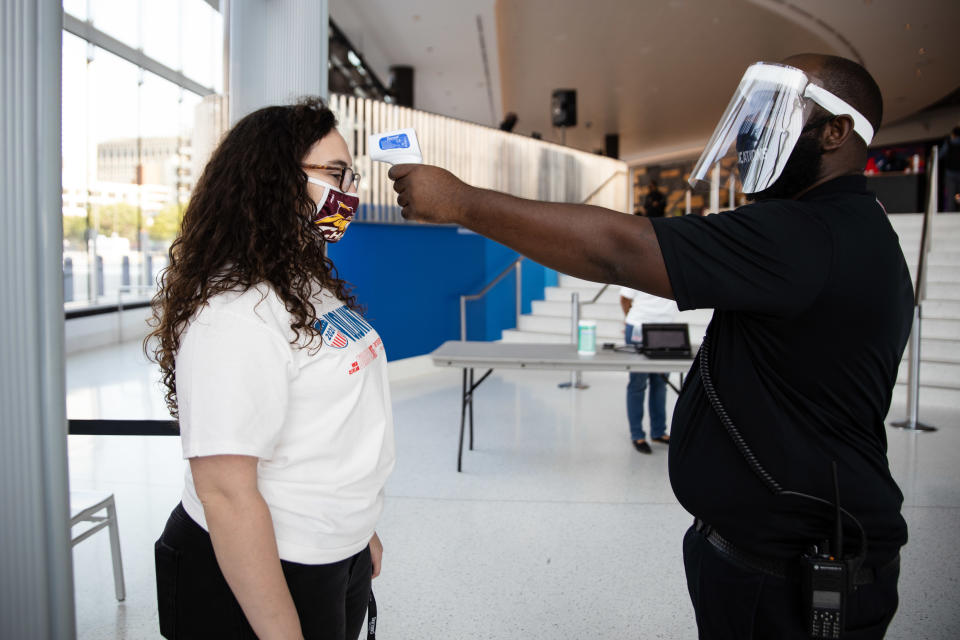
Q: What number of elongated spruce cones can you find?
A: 0